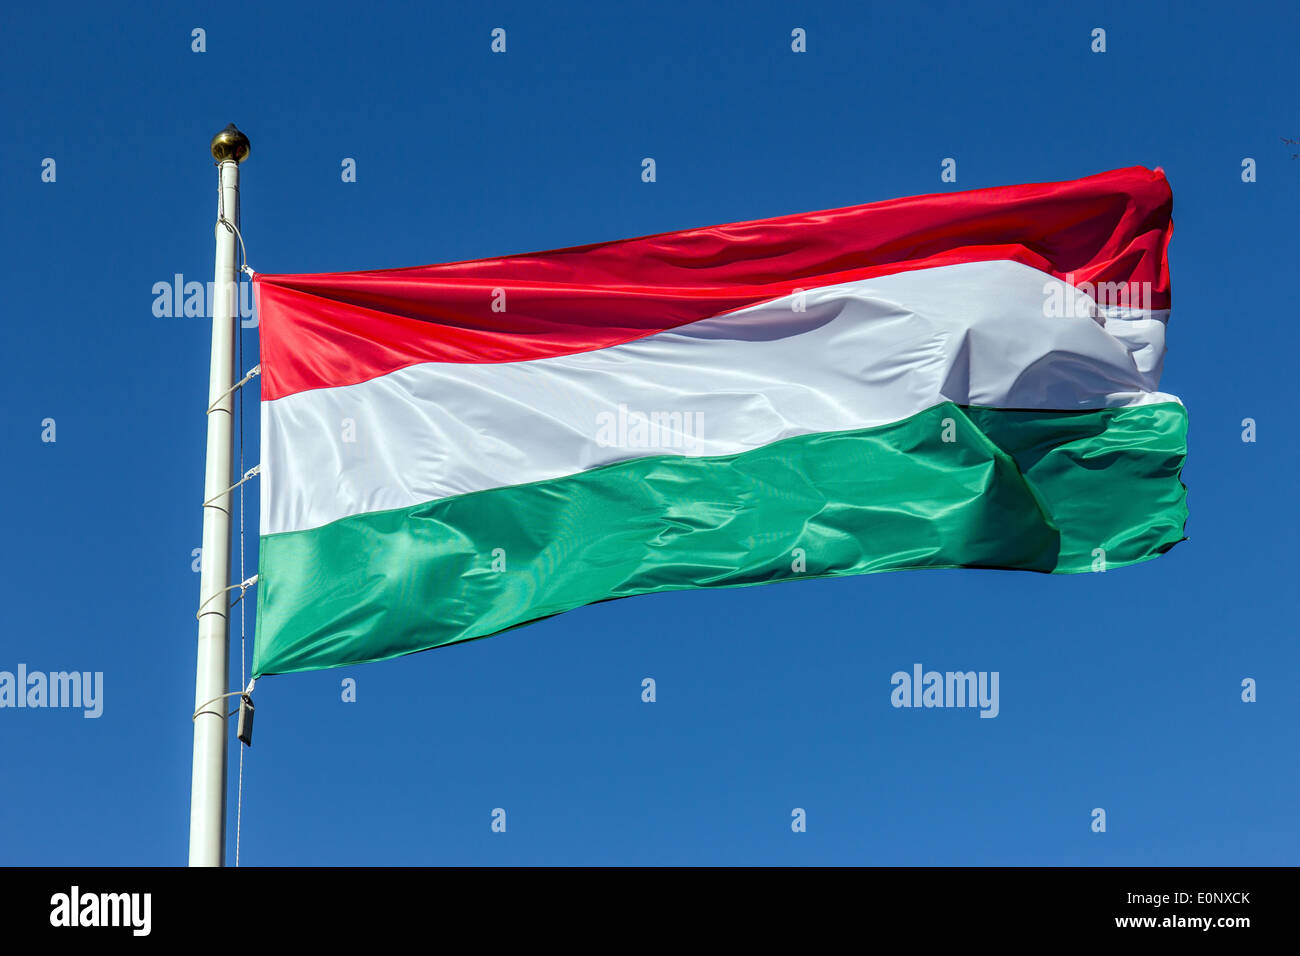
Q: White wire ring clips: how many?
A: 5